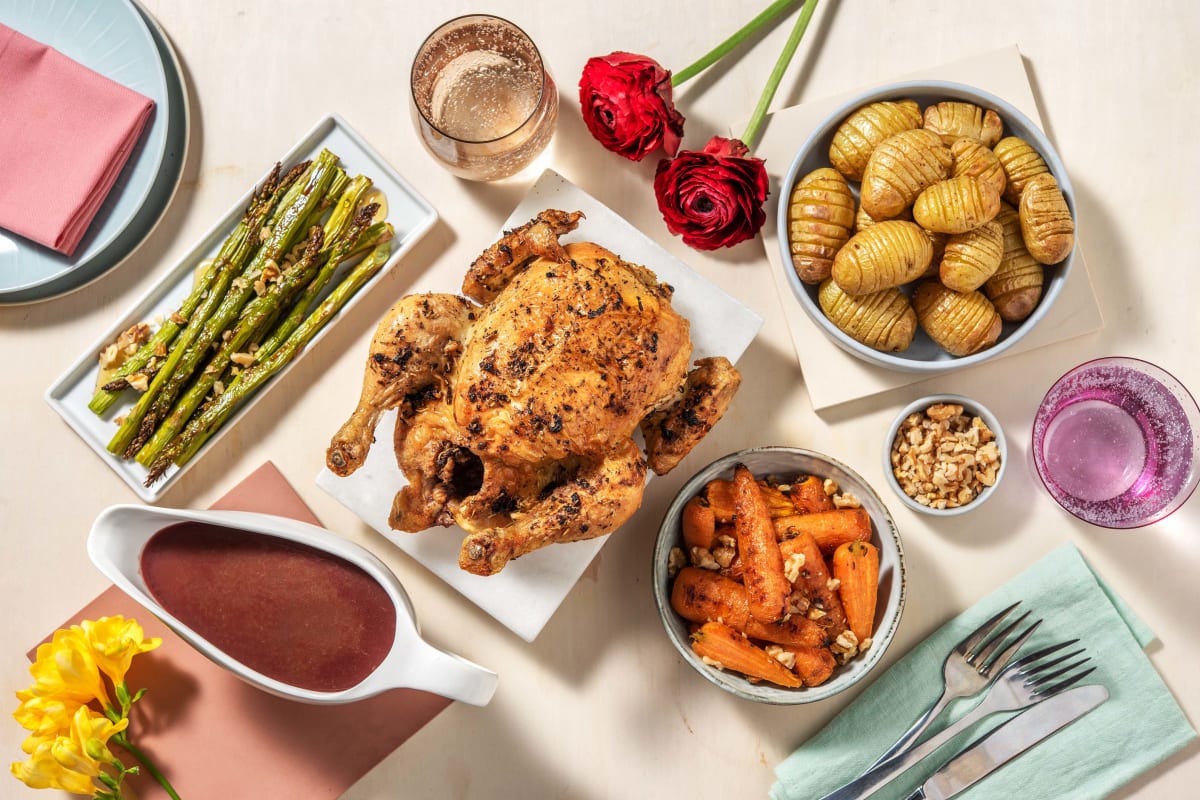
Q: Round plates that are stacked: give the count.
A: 2